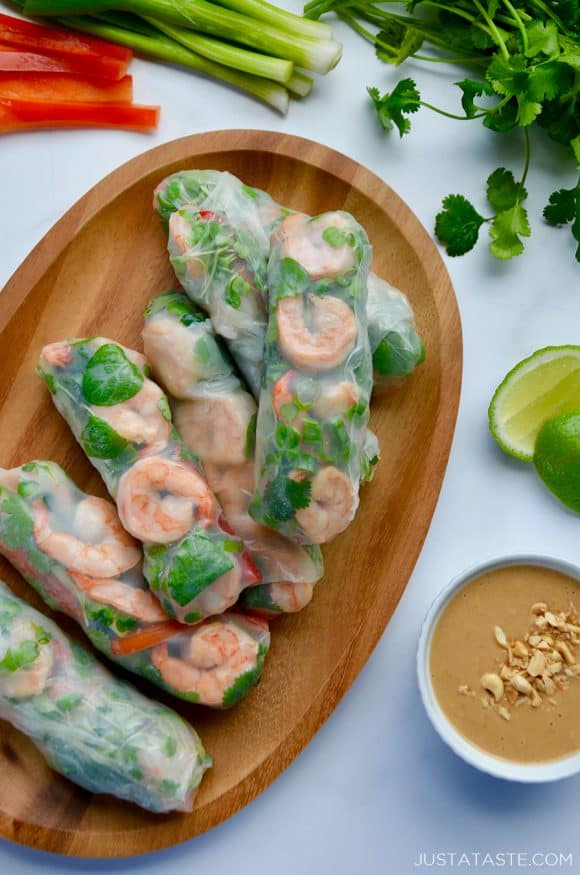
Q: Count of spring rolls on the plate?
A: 7